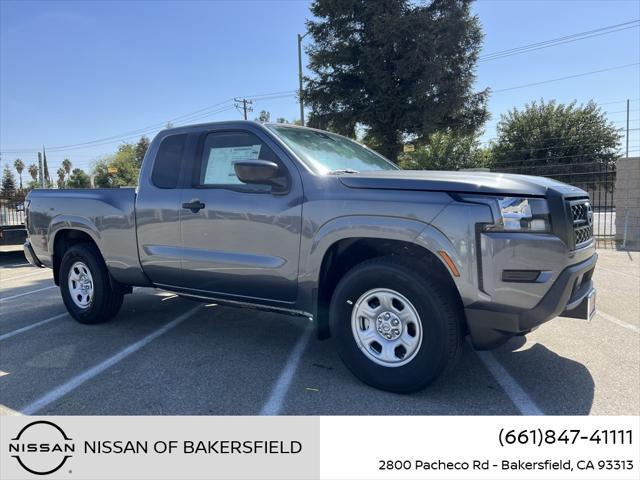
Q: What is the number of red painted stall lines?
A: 0